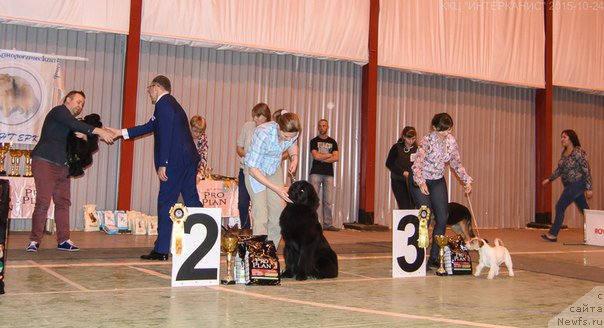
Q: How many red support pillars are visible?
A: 3